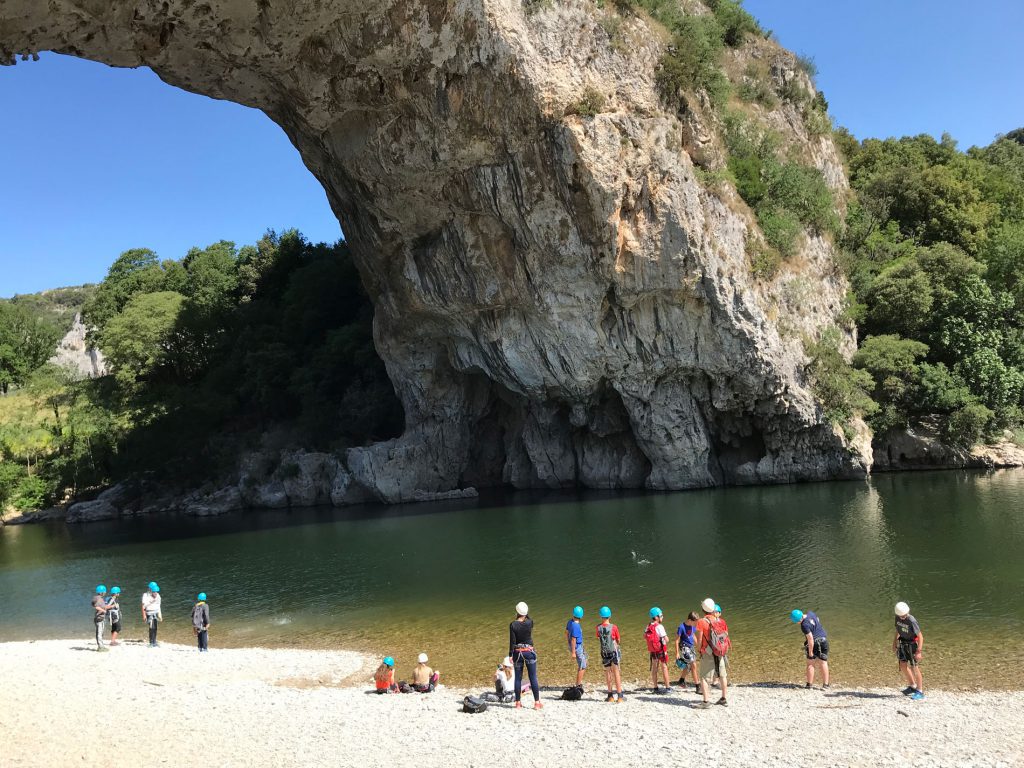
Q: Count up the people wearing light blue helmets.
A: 11